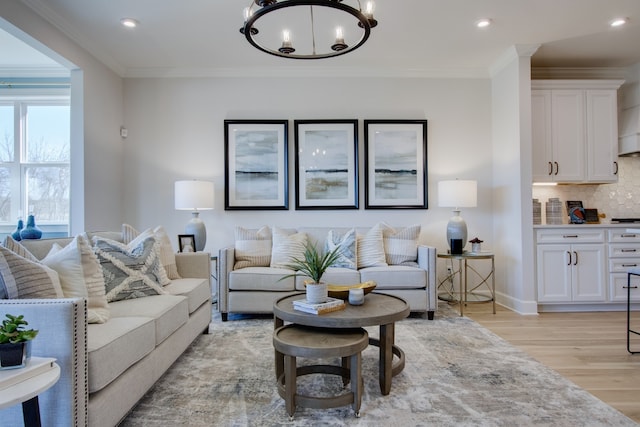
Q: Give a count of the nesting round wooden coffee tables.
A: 2